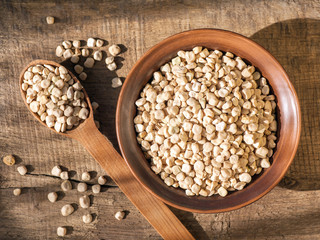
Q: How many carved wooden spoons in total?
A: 1